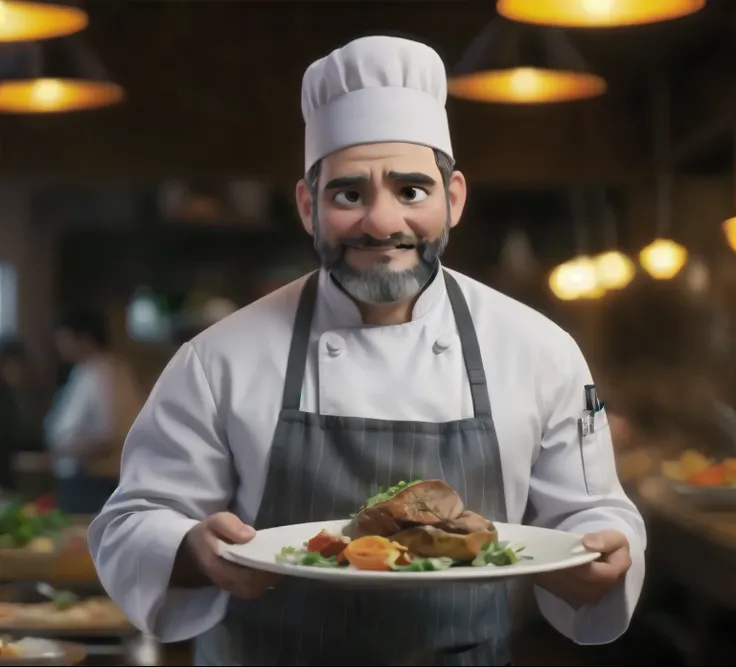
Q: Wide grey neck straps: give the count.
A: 2